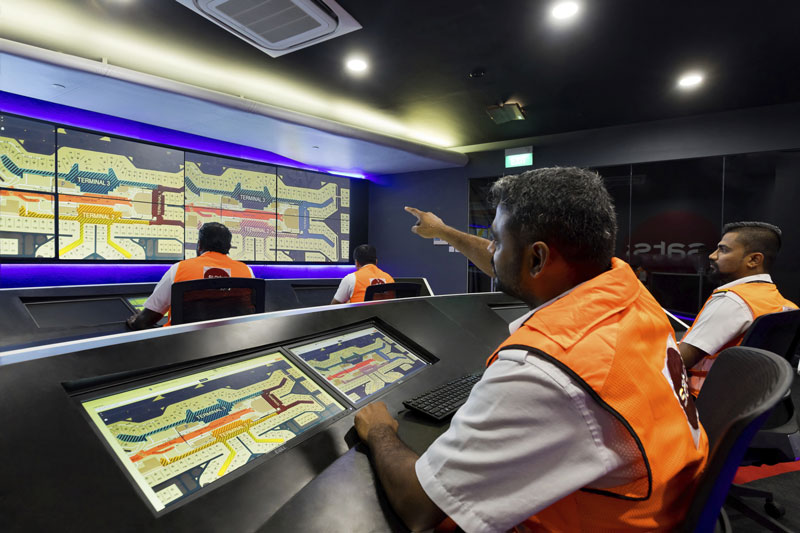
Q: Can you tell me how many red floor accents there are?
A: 1